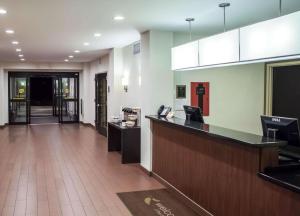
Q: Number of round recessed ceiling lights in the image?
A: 12